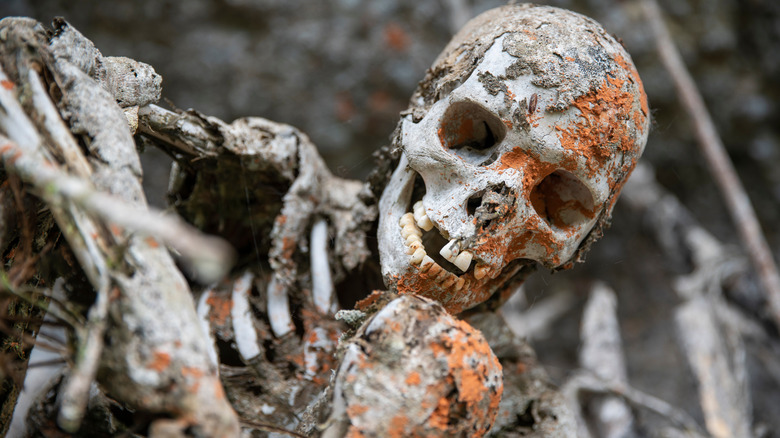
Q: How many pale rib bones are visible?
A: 4